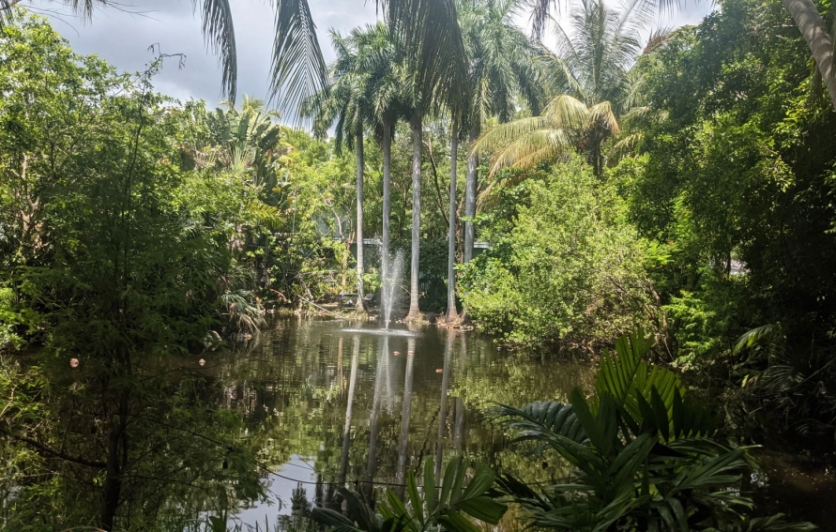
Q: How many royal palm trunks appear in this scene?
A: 5